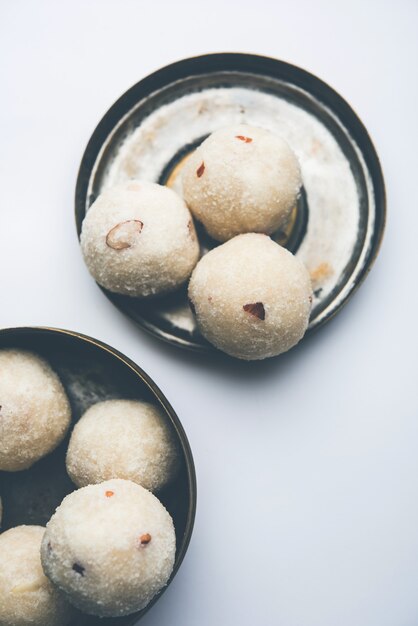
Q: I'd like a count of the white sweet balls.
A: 7